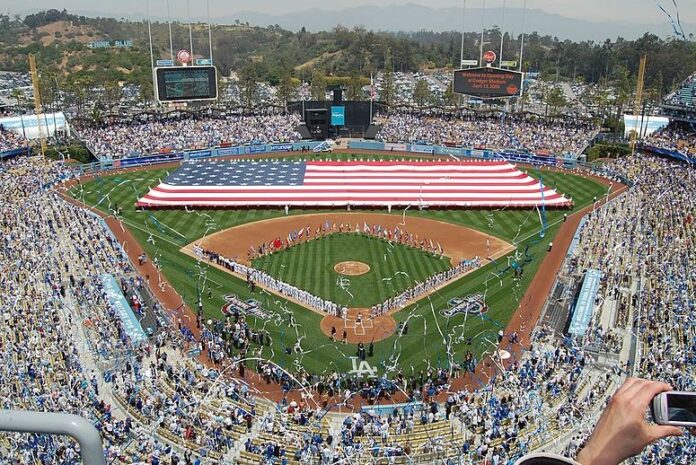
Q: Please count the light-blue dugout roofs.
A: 2